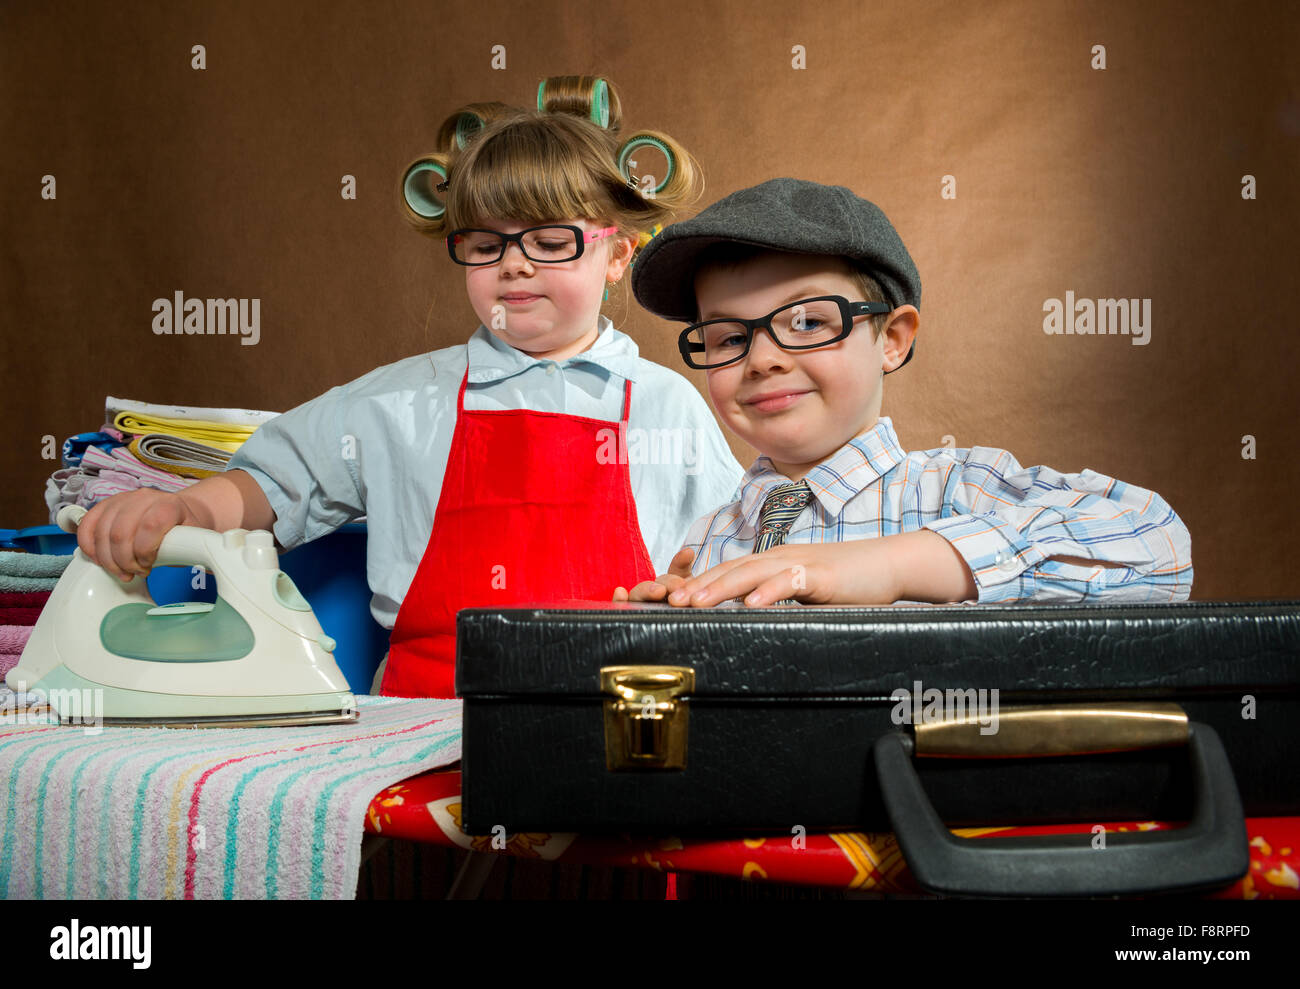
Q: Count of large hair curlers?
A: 4